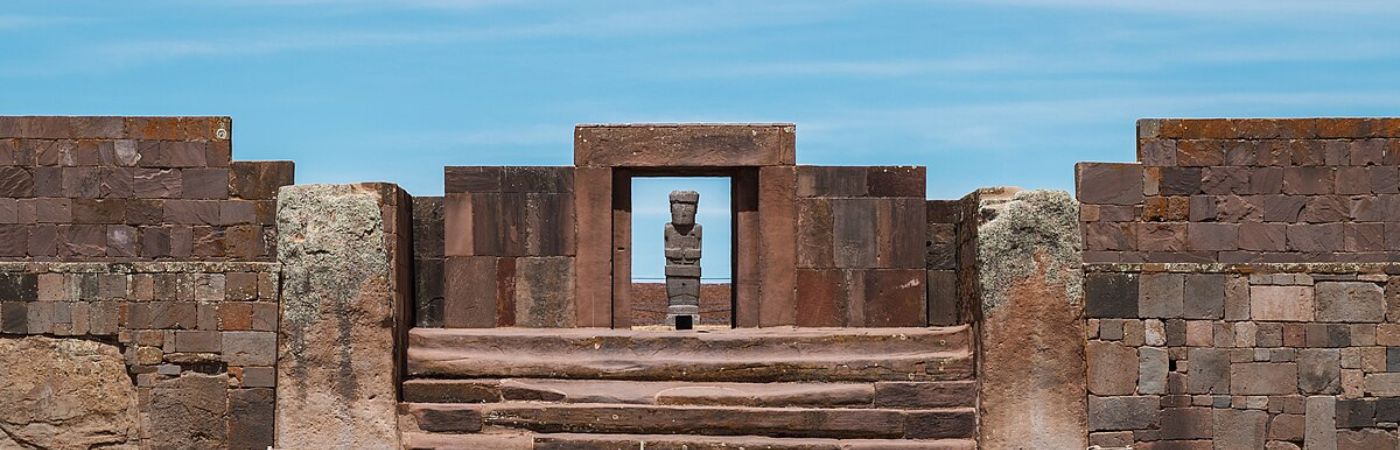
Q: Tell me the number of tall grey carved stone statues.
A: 1